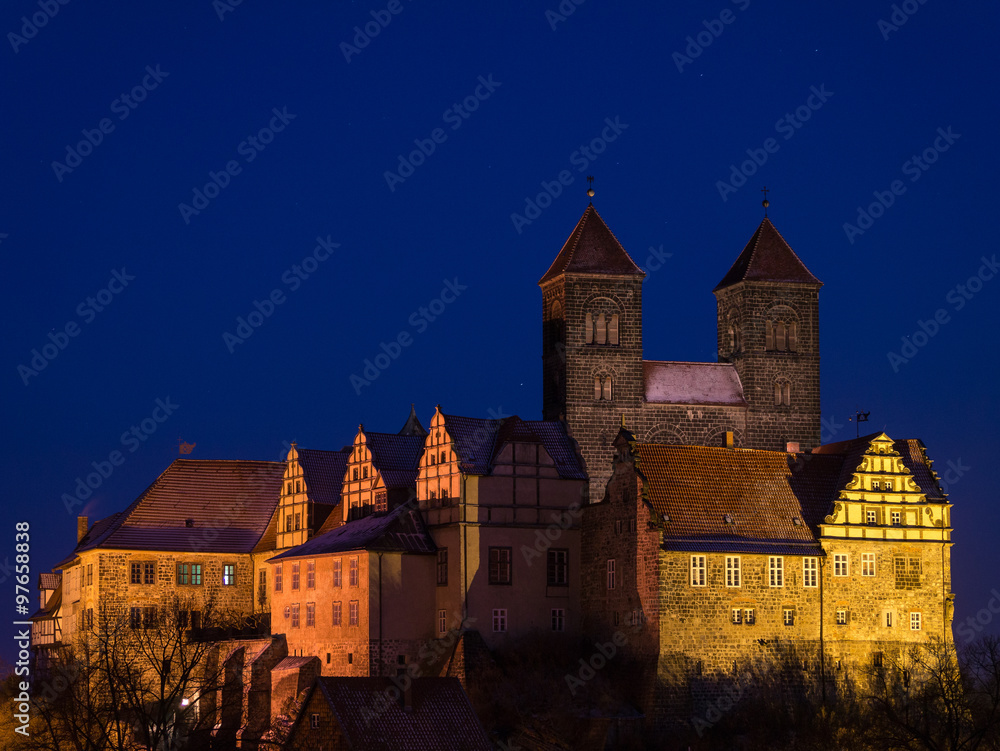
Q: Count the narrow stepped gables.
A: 3